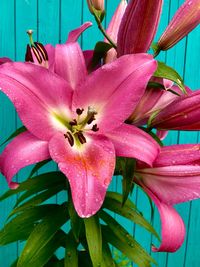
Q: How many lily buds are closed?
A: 5